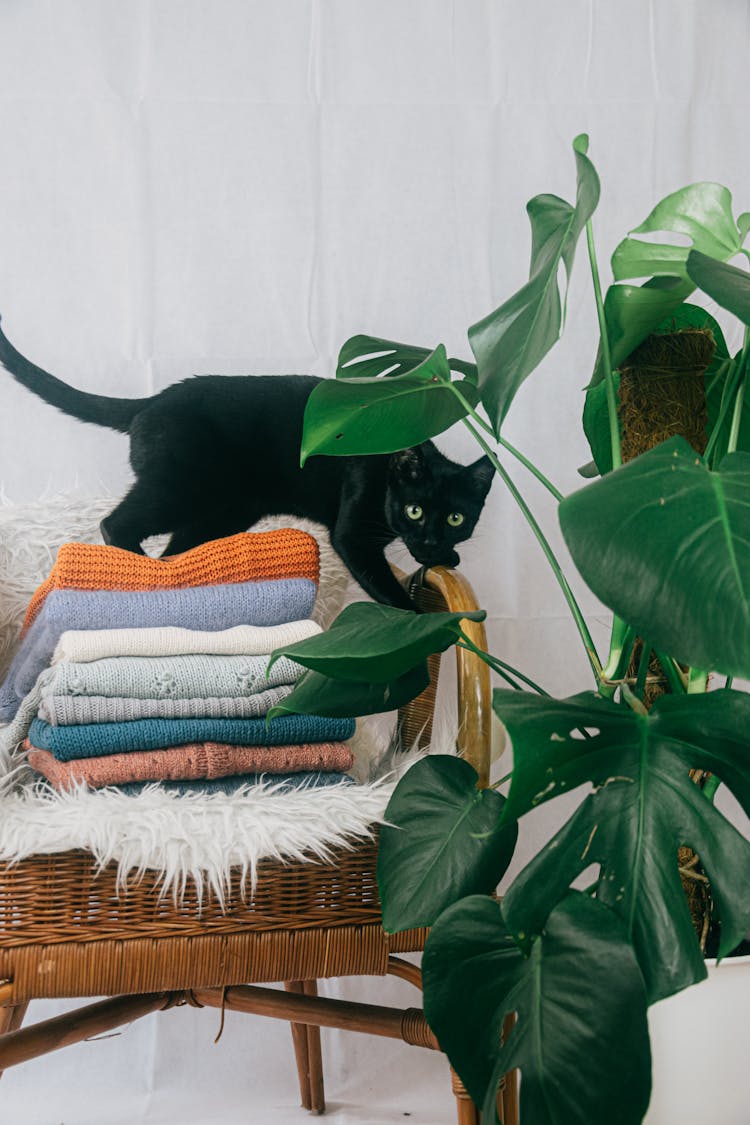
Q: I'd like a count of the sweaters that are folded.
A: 8